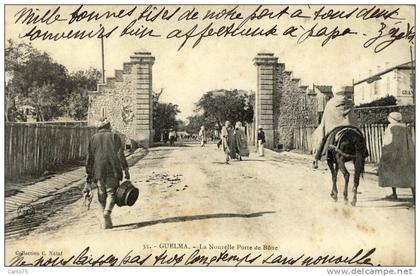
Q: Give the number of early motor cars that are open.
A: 0